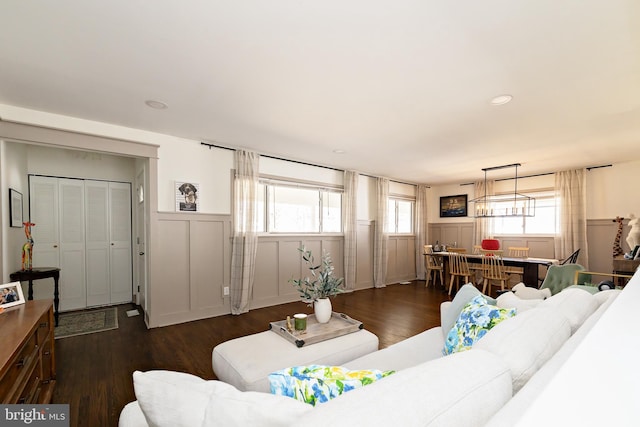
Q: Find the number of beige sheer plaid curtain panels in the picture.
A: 6